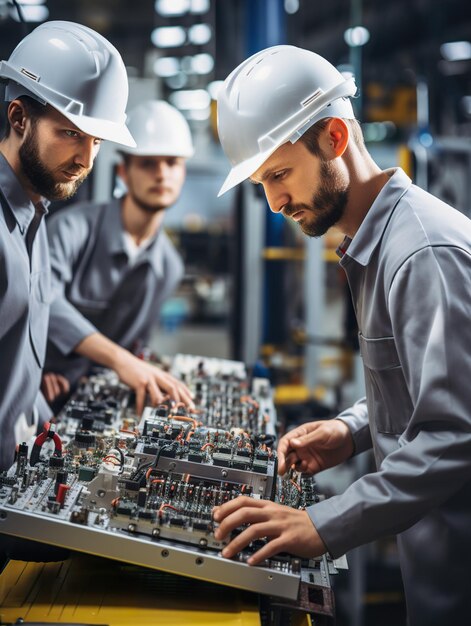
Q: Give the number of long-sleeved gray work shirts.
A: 3